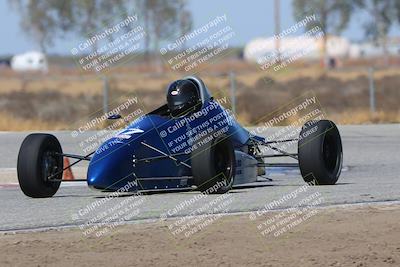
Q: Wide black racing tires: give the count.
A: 3